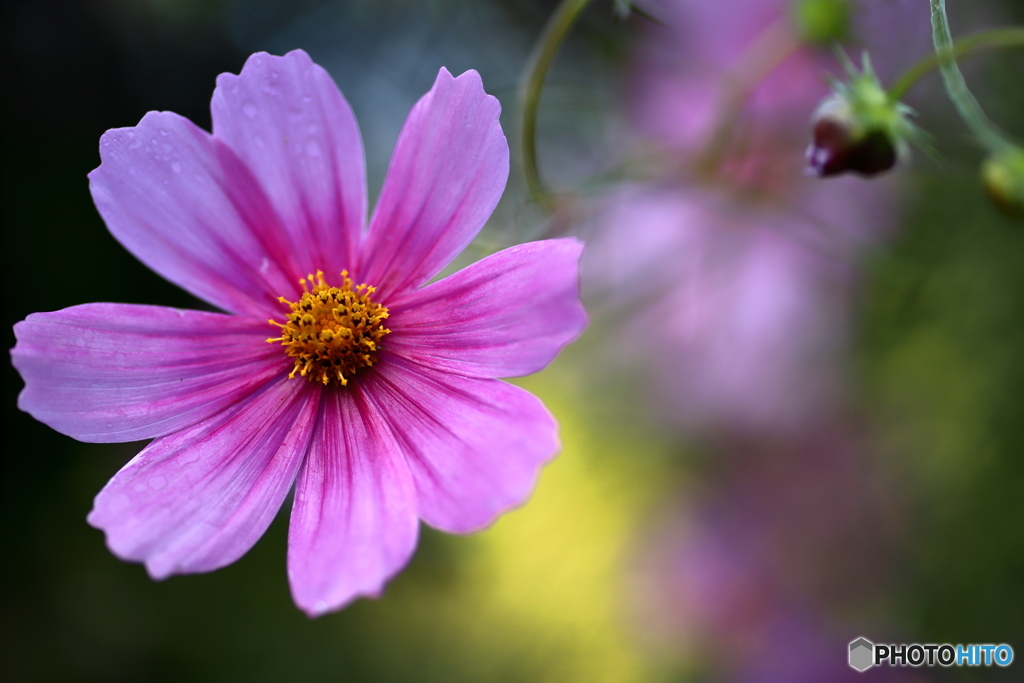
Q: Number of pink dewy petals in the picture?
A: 8